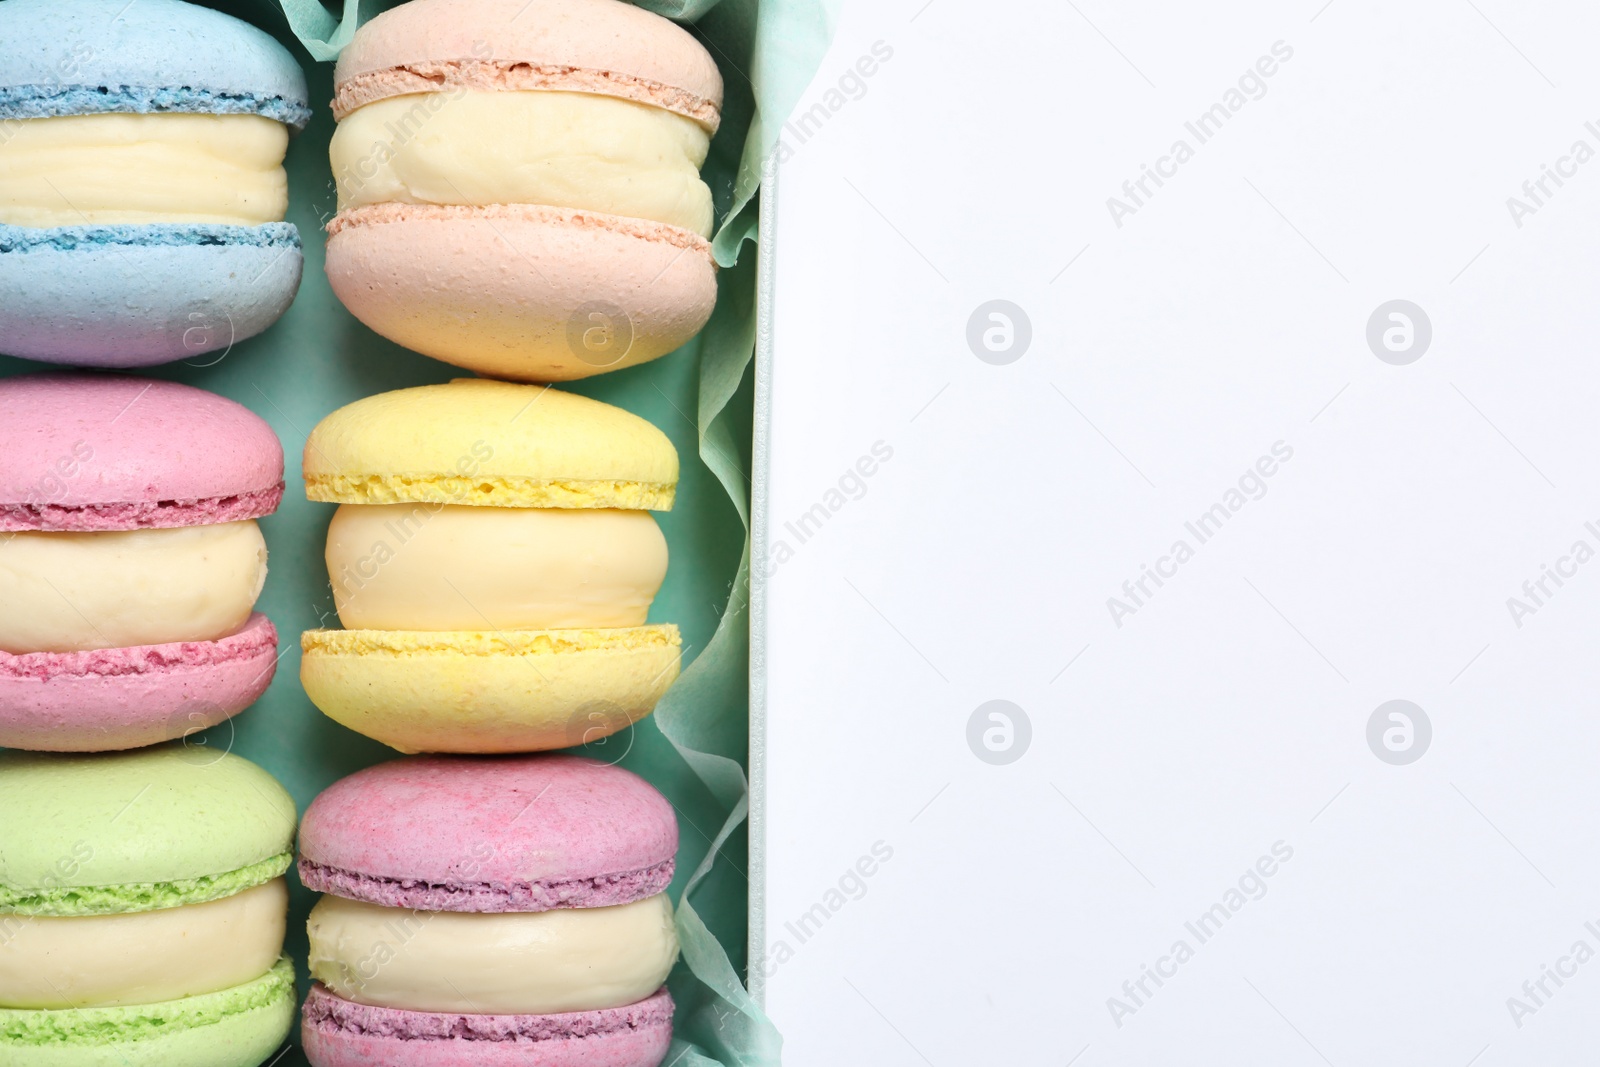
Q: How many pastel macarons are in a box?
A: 6